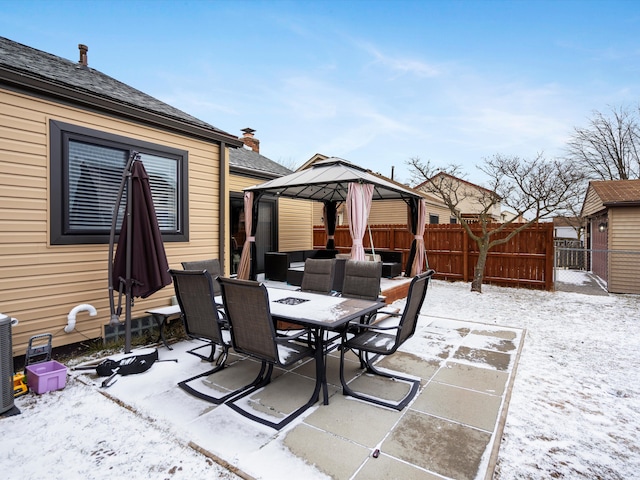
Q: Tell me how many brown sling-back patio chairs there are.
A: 6